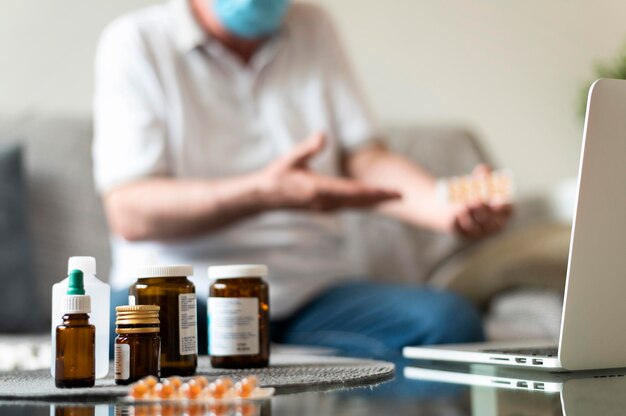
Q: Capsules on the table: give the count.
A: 10